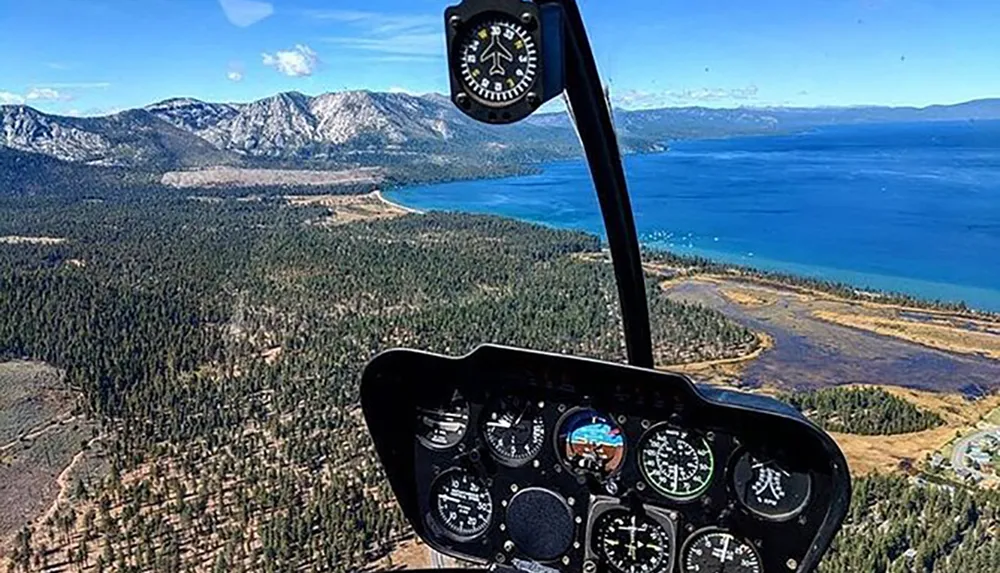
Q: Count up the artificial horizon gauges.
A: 1